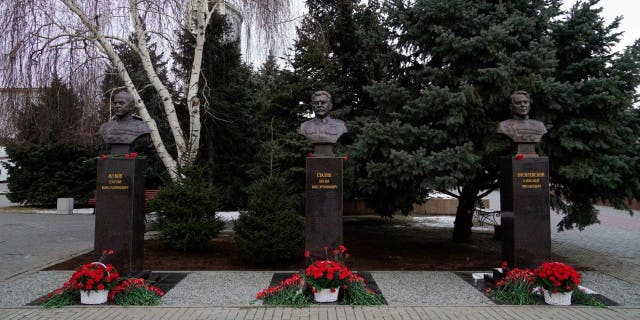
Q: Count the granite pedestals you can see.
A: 3